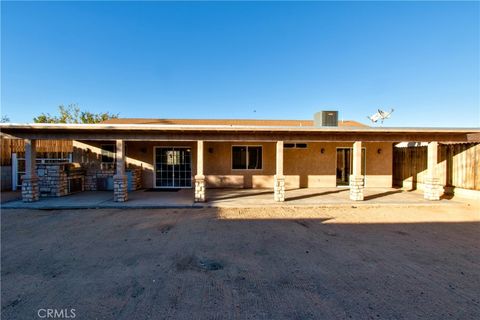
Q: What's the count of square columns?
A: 6